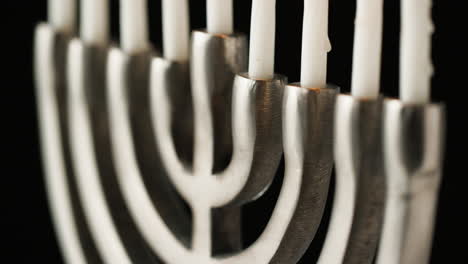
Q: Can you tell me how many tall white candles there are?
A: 9